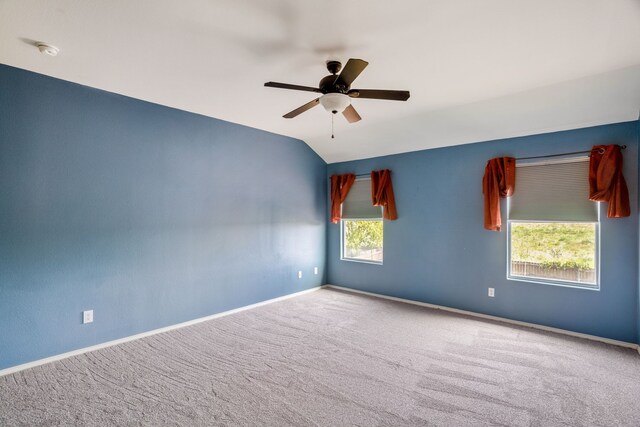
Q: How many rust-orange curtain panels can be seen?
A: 4